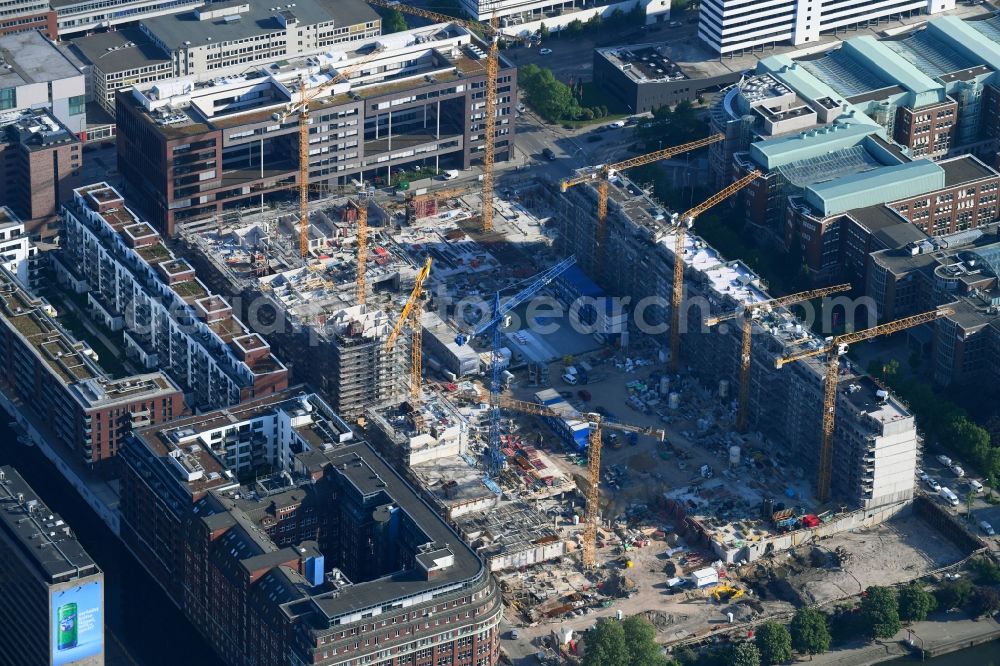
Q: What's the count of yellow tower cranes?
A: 9